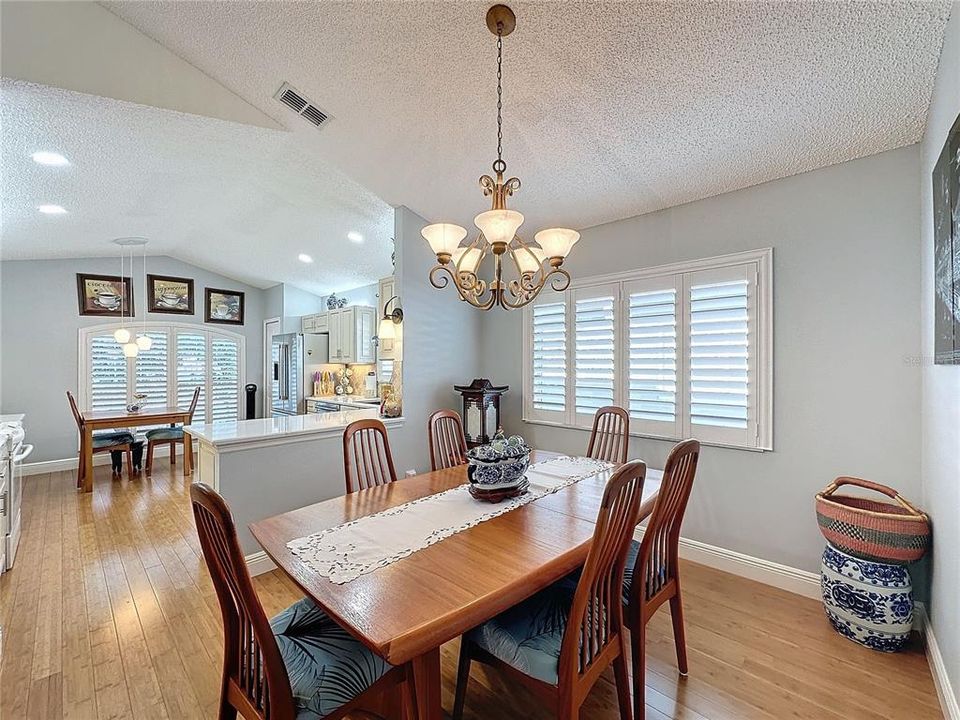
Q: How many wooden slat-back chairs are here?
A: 8